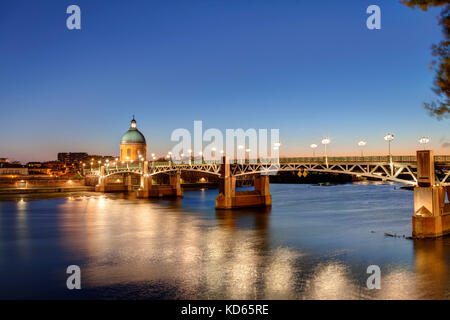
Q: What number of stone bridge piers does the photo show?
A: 4